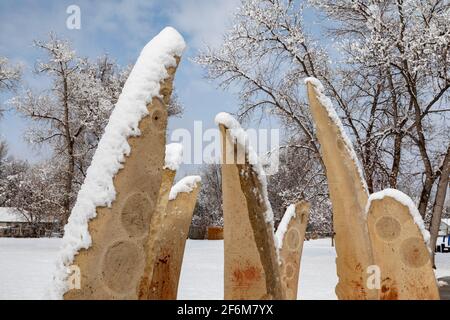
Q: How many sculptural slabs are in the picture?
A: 7